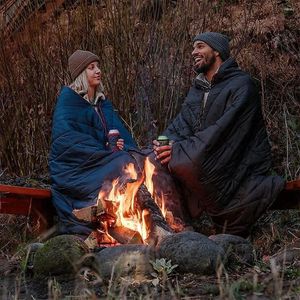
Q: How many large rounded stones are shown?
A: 4